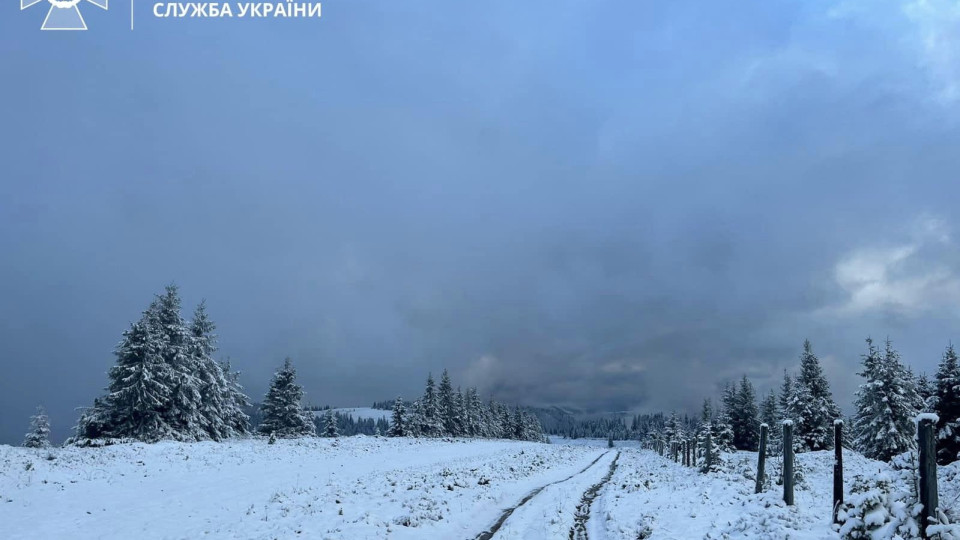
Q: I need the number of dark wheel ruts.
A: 2